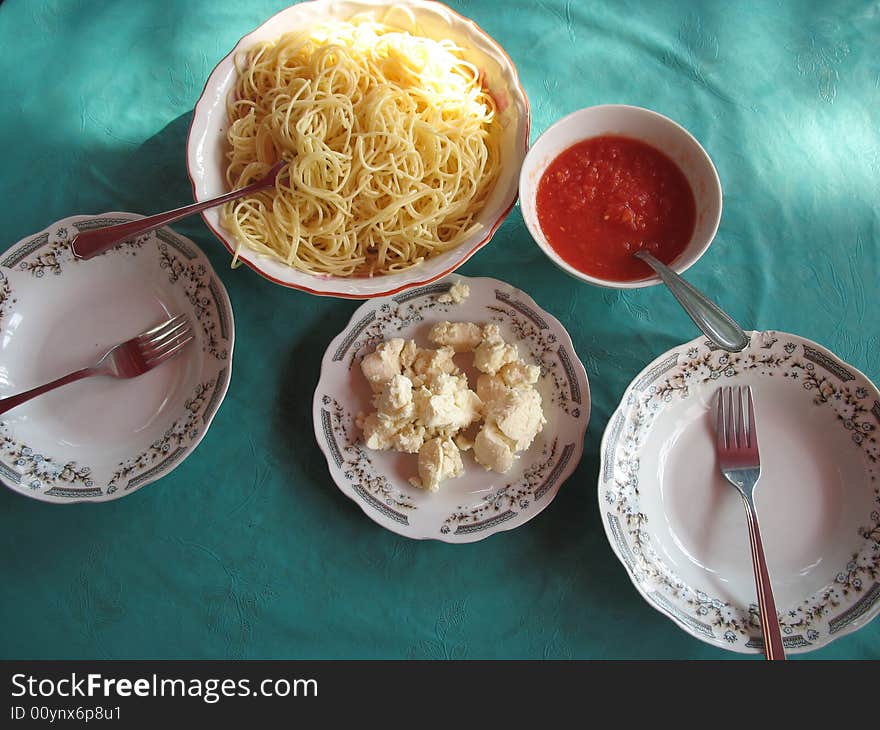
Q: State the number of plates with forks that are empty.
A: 2